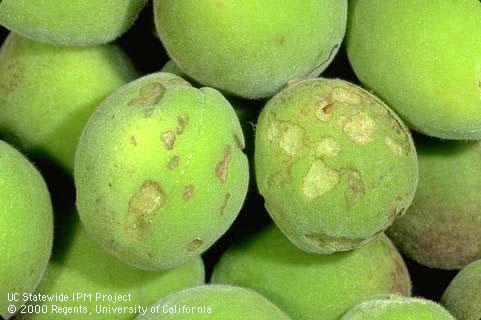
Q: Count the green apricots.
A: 14